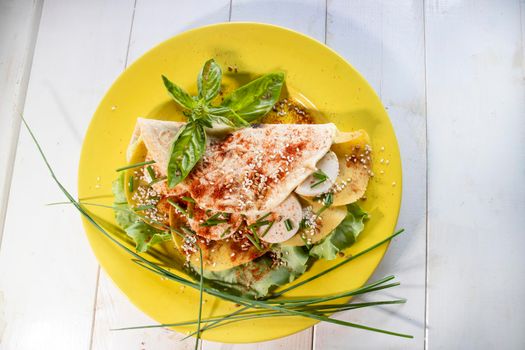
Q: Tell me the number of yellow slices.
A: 4